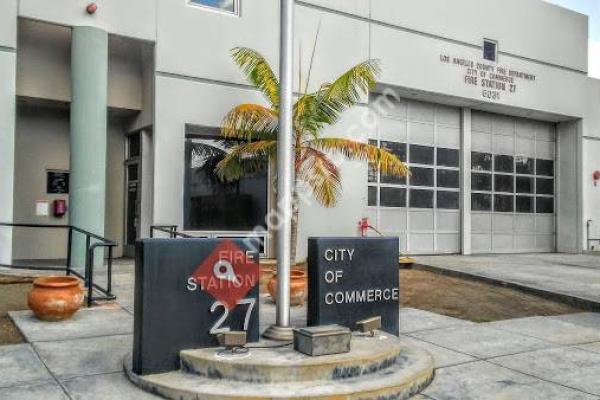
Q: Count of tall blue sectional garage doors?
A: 0